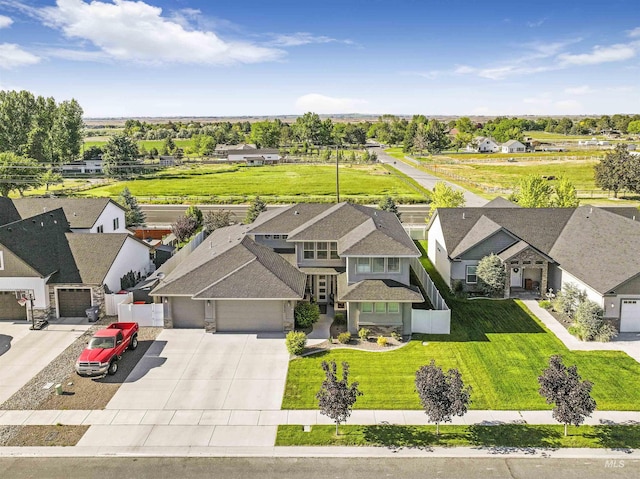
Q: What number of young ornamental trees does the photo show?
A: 3